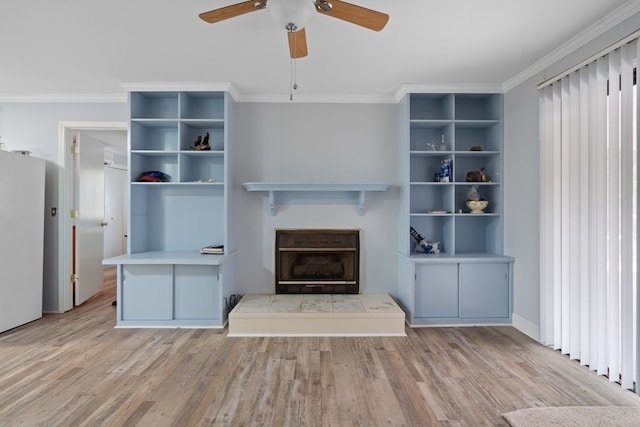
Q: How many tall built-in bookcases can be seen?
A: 2